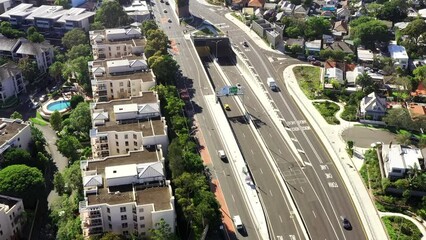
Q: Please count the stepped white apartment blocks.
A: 4